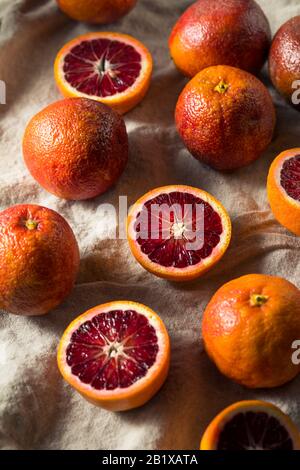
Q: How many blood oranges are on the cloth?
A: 12